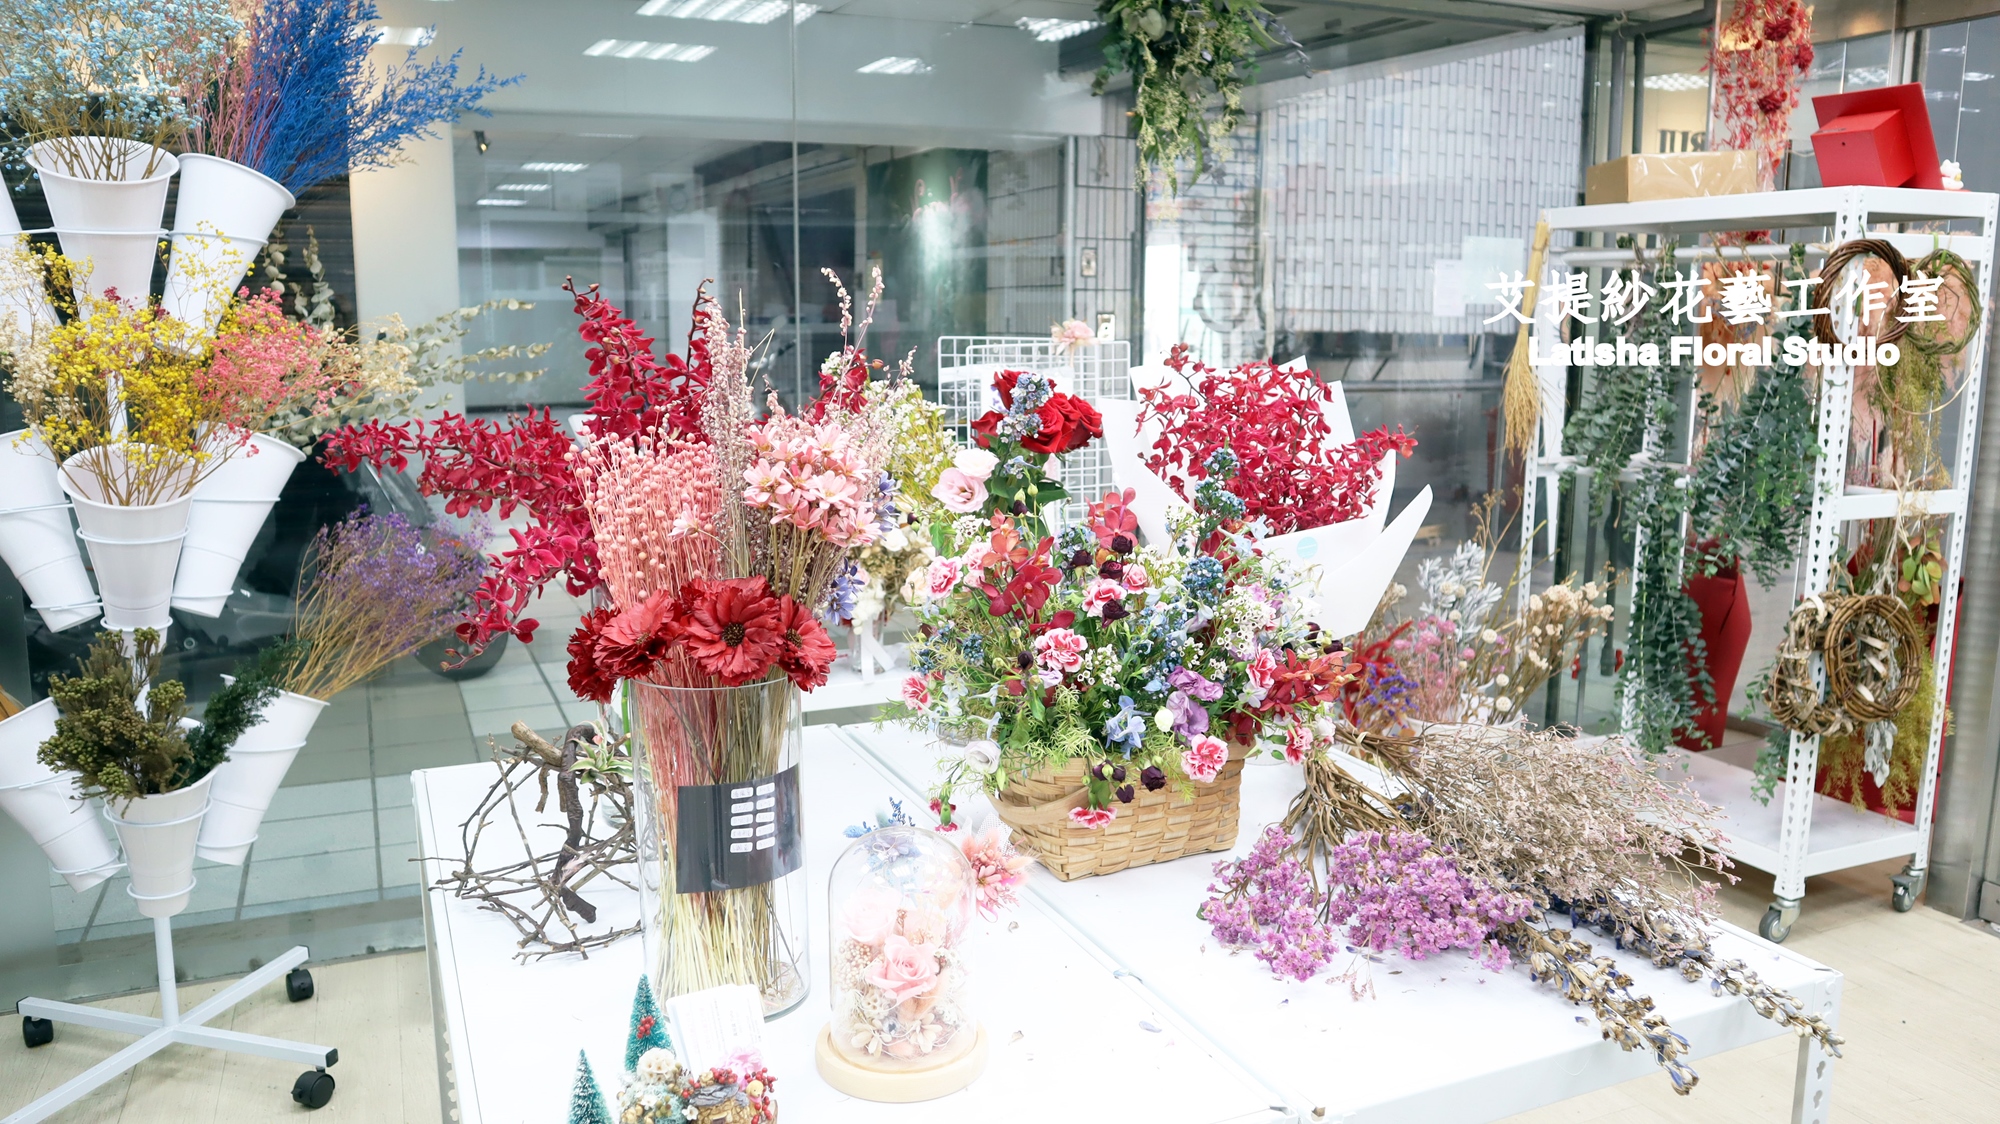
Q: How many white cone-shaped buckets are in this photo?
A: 9